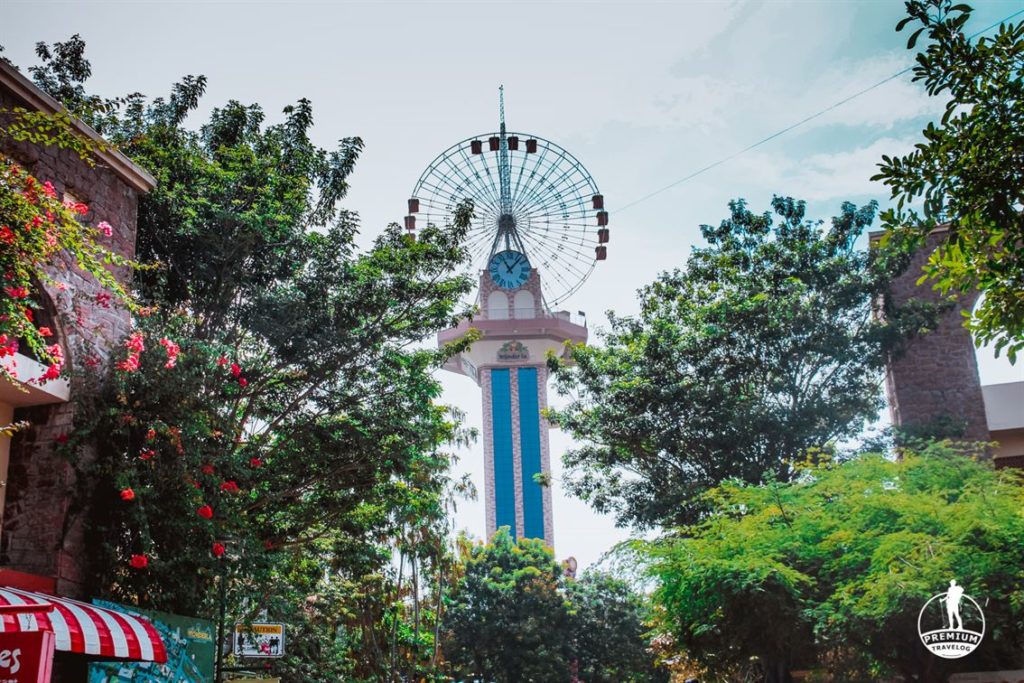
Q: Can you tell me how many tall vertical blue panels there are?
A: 2